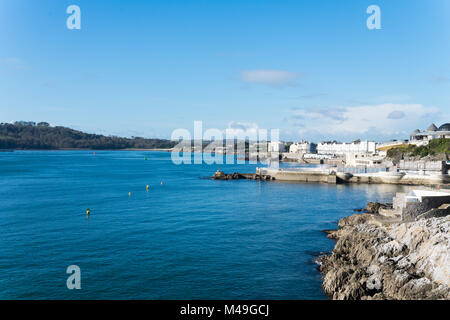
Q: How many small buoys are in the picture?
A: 4